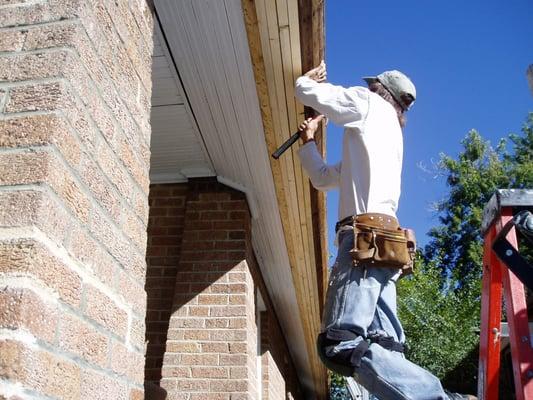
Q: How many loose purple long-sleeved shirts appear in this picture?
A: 0